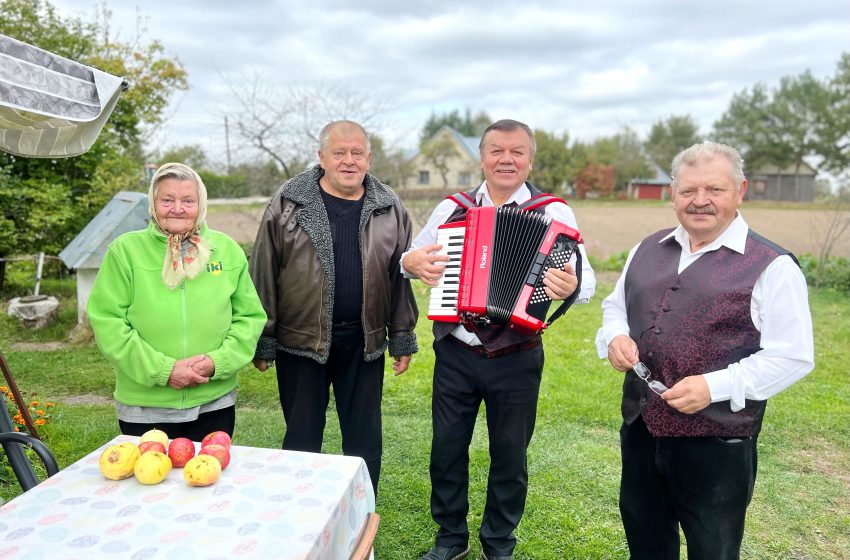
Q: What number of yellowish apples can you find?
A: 4